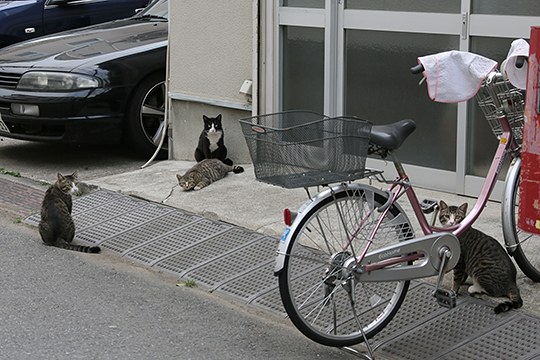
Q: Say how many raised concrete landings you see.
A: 1